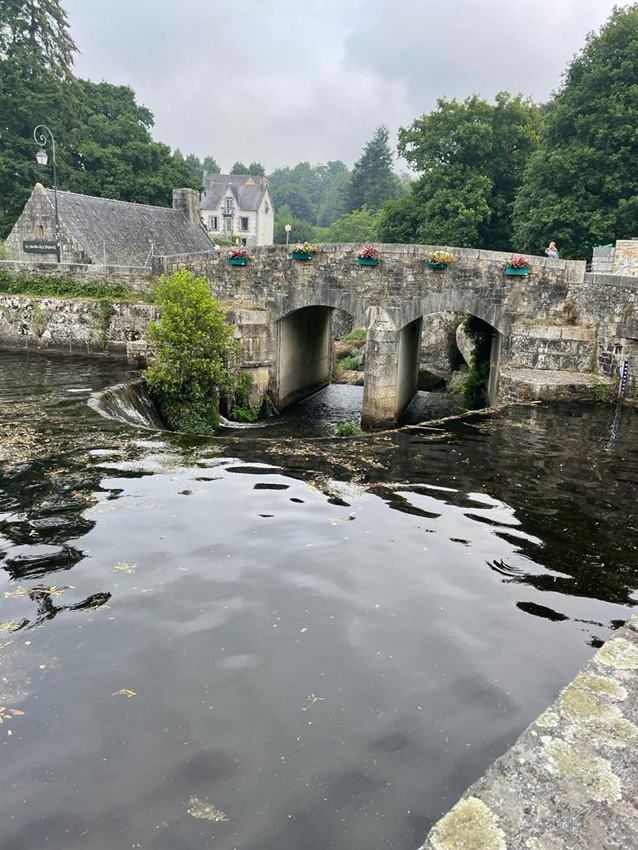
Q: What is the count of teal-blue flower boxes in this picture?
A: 5